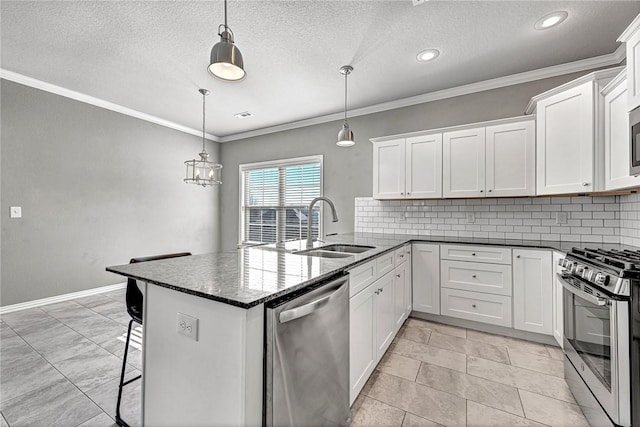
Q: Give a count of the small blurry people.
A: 0